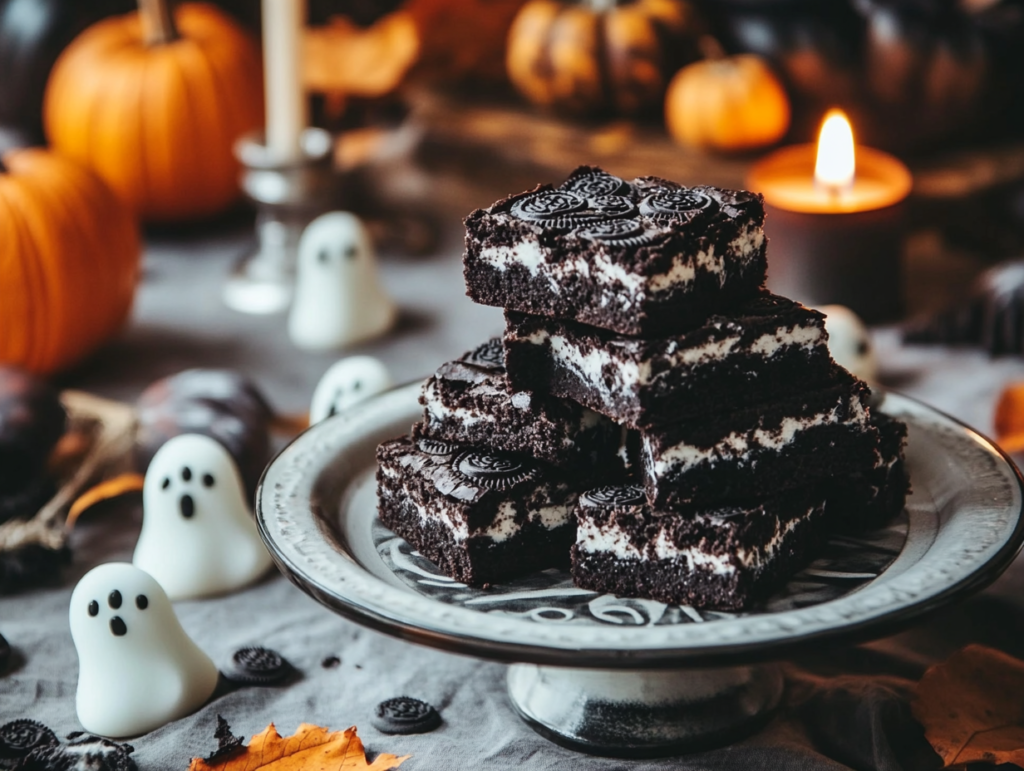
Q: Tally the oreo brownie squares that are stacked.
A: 7